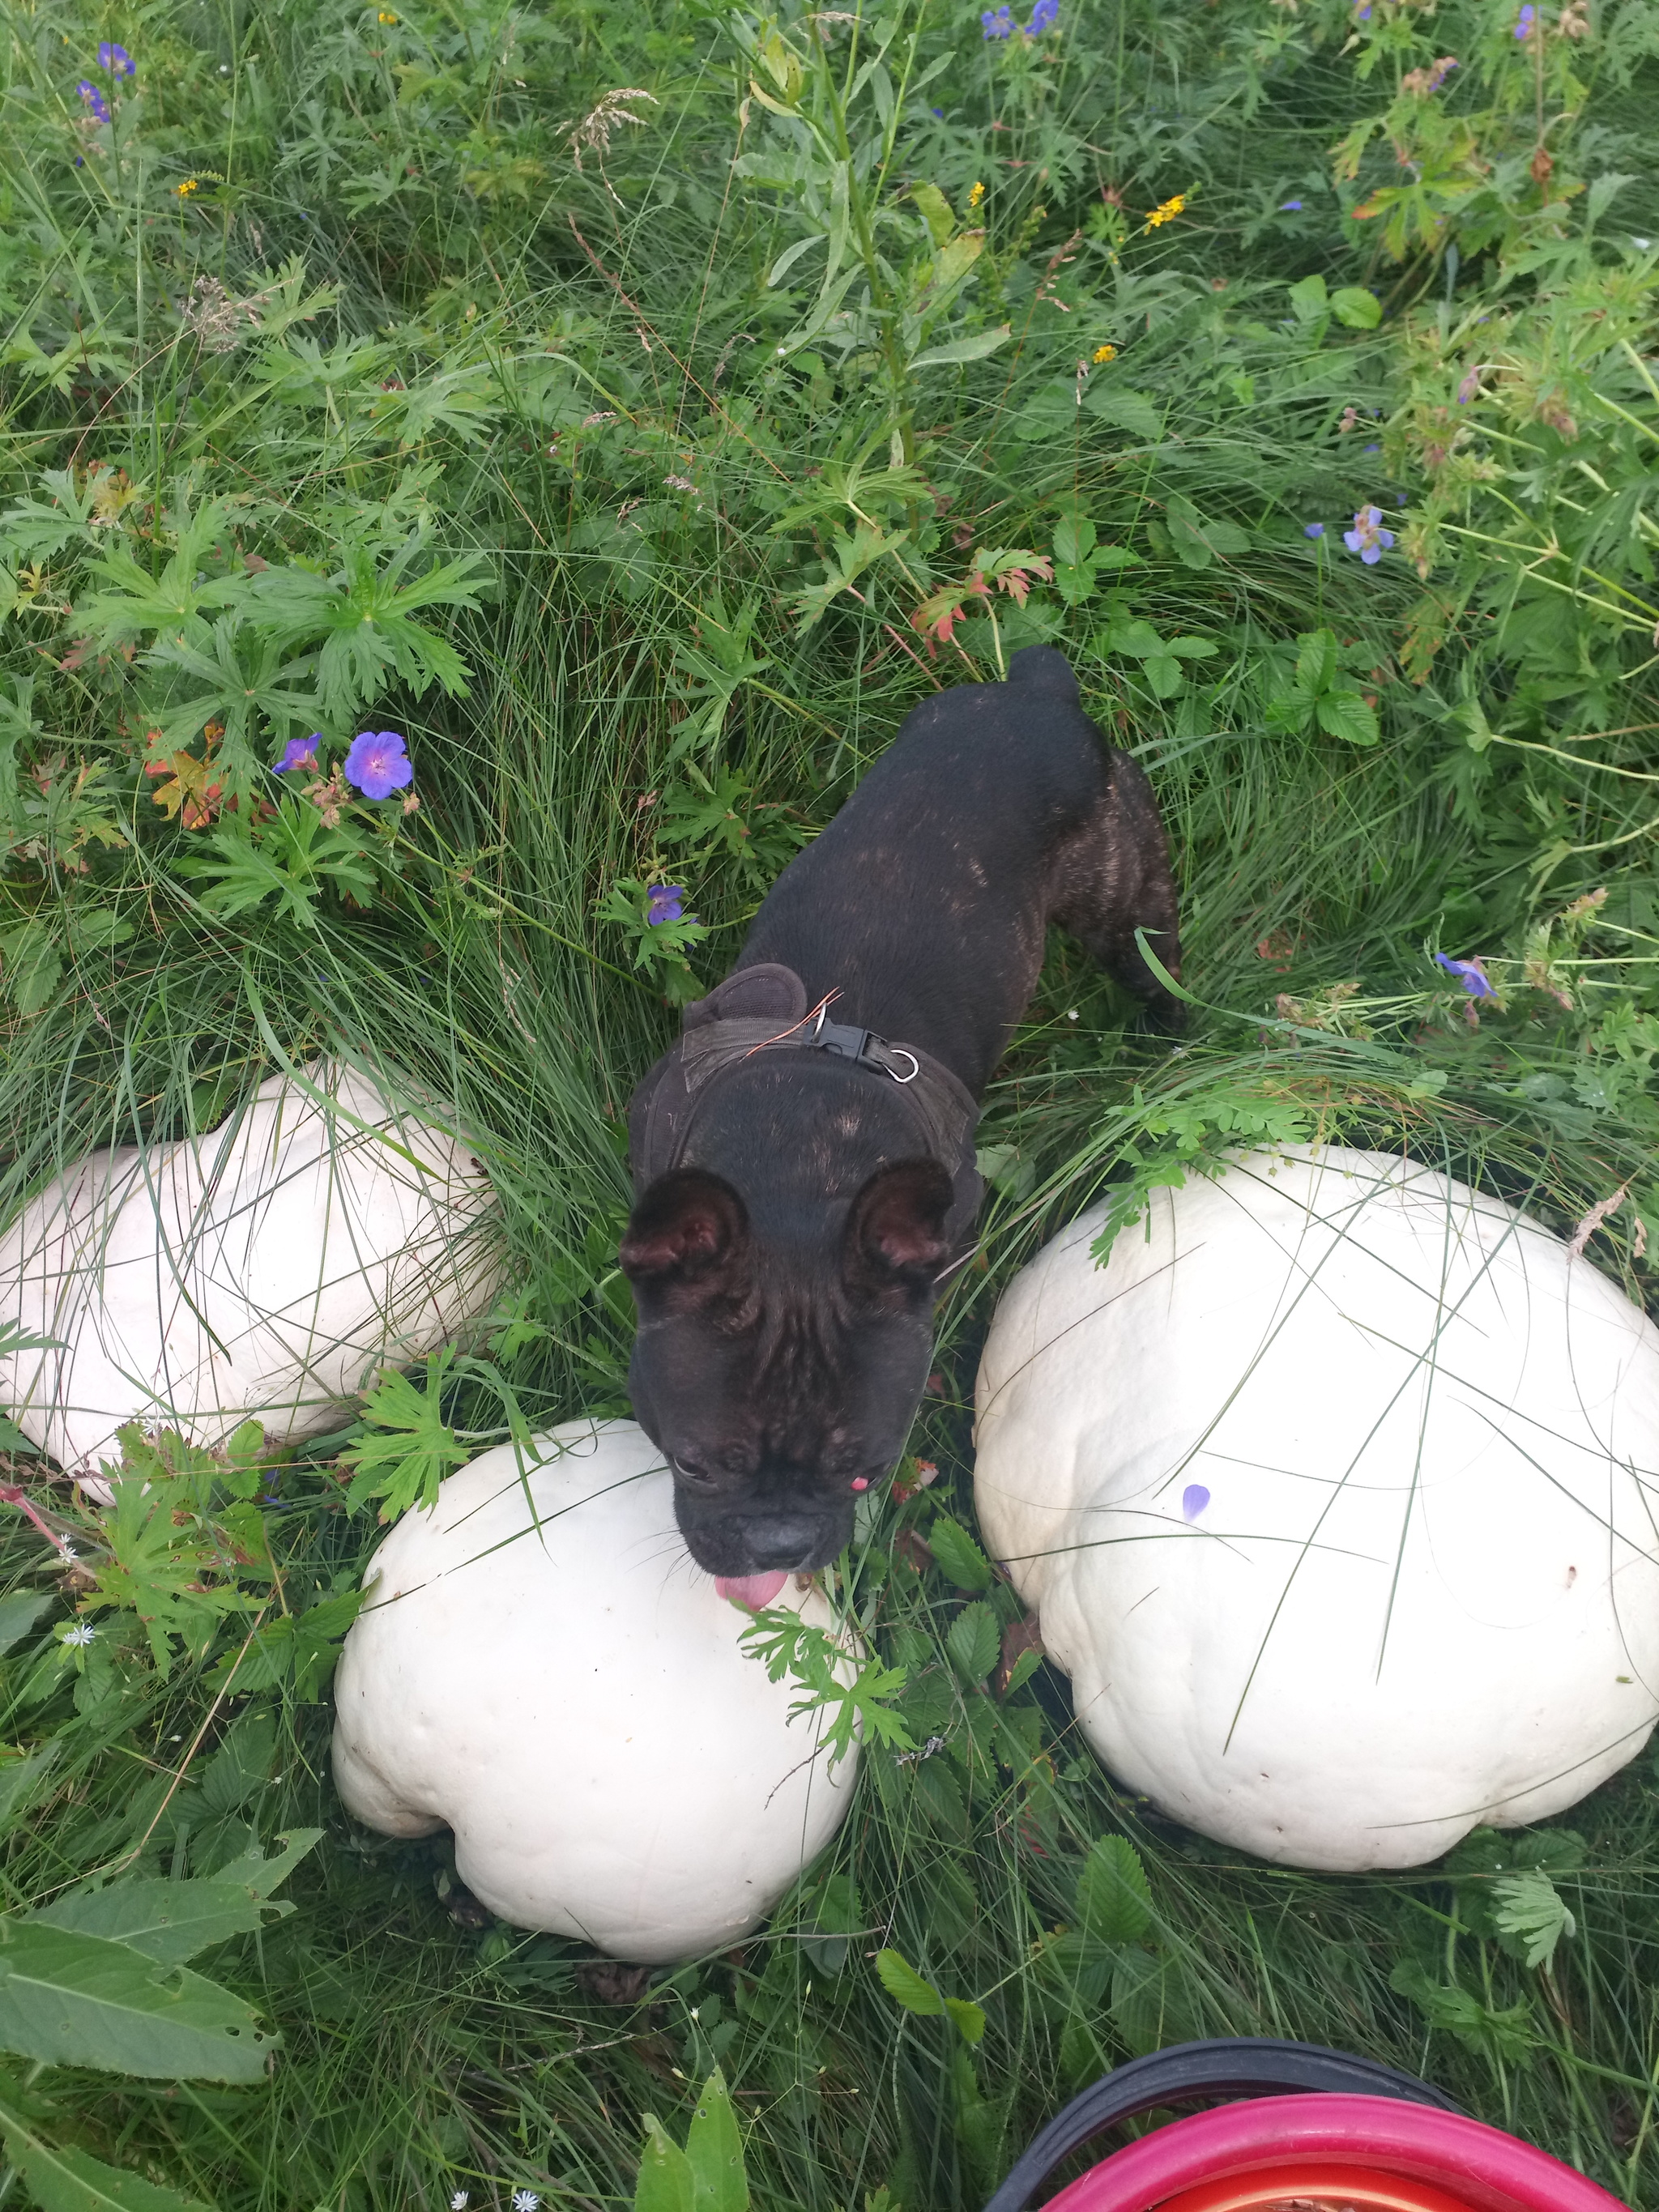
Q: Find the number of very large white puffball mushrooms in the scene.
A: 3